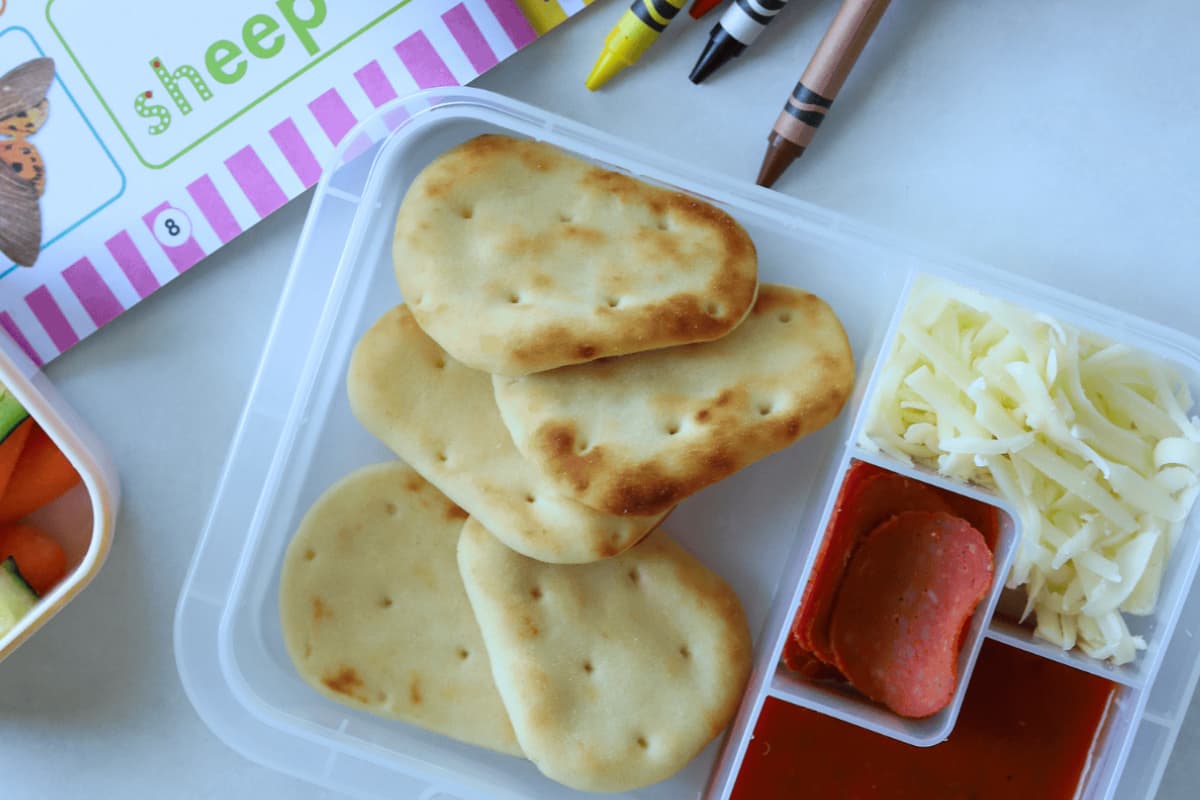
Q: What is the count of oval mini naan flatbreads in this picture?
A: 5